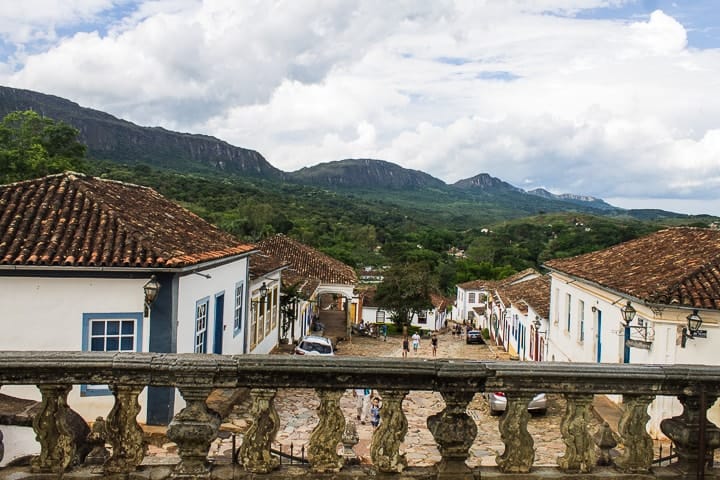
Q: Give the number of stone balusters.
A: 11